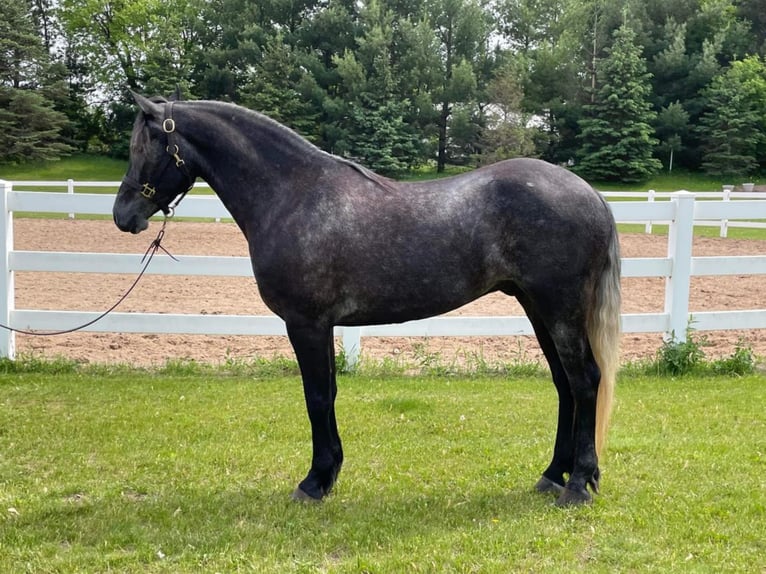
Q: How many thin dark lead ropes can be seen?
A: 1